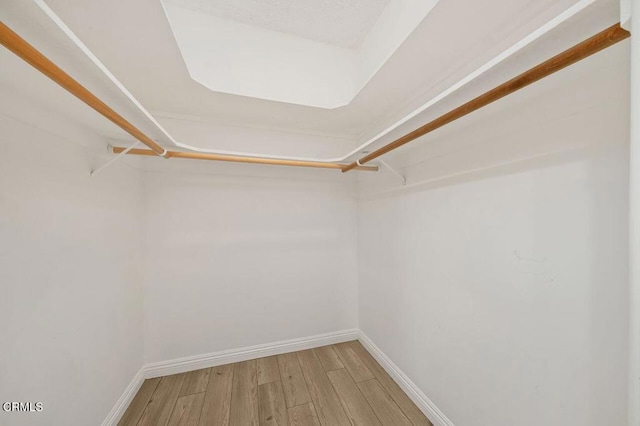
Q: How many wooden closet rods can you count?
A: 3